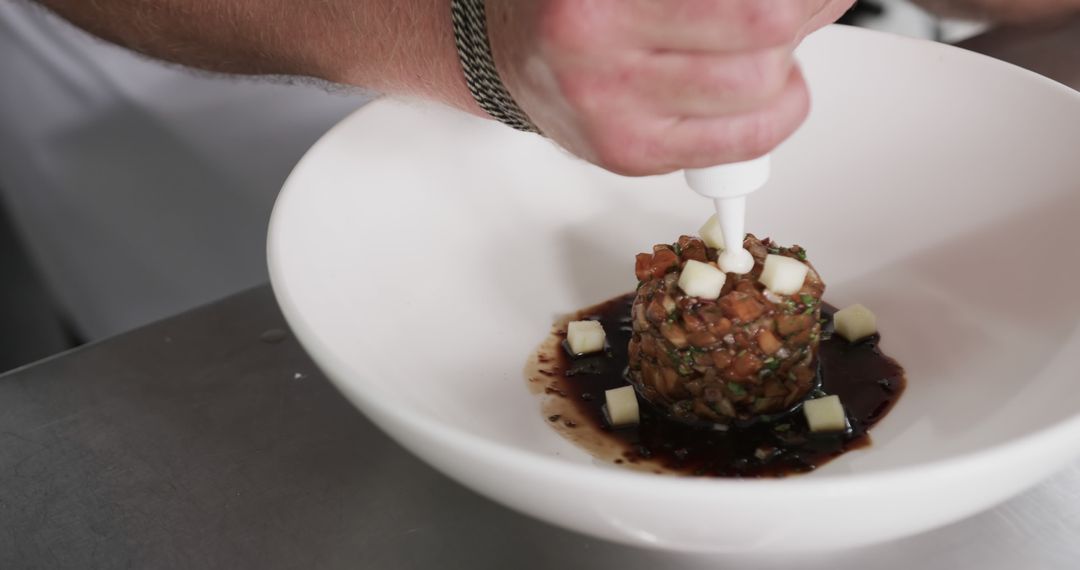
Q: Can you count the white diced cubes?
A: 7